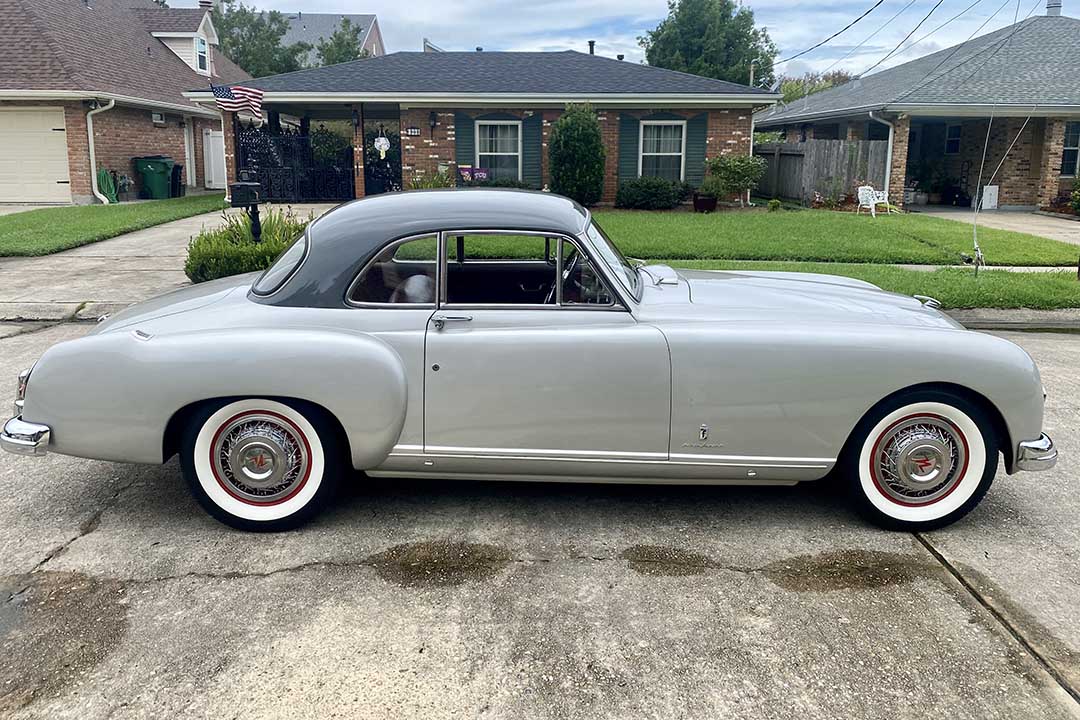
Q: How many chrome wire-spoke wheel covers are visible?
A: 2